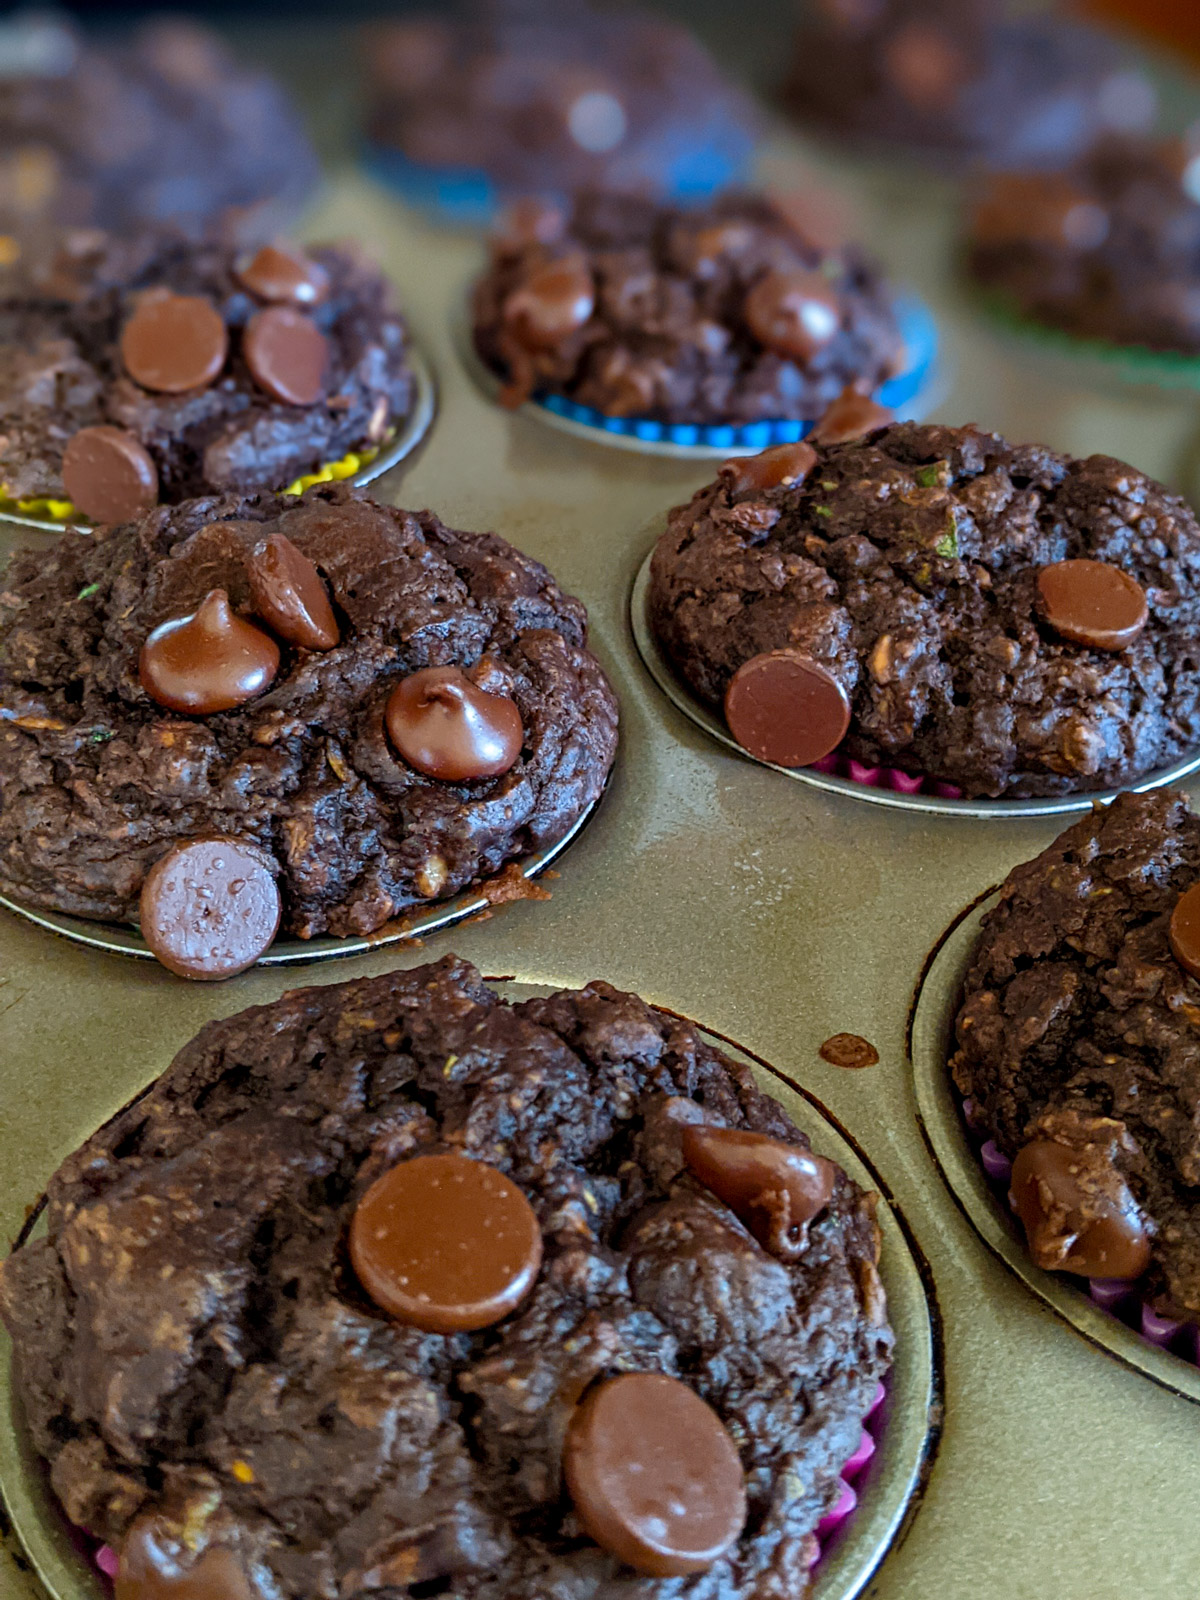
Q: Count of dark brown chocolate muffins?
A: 10